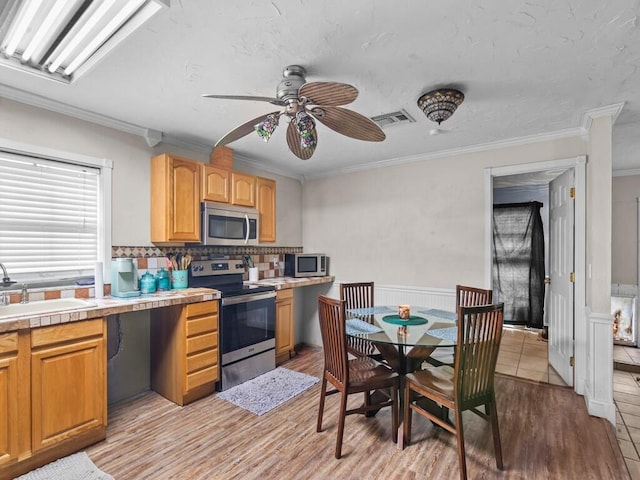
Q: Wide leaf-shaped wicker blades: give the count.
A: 5